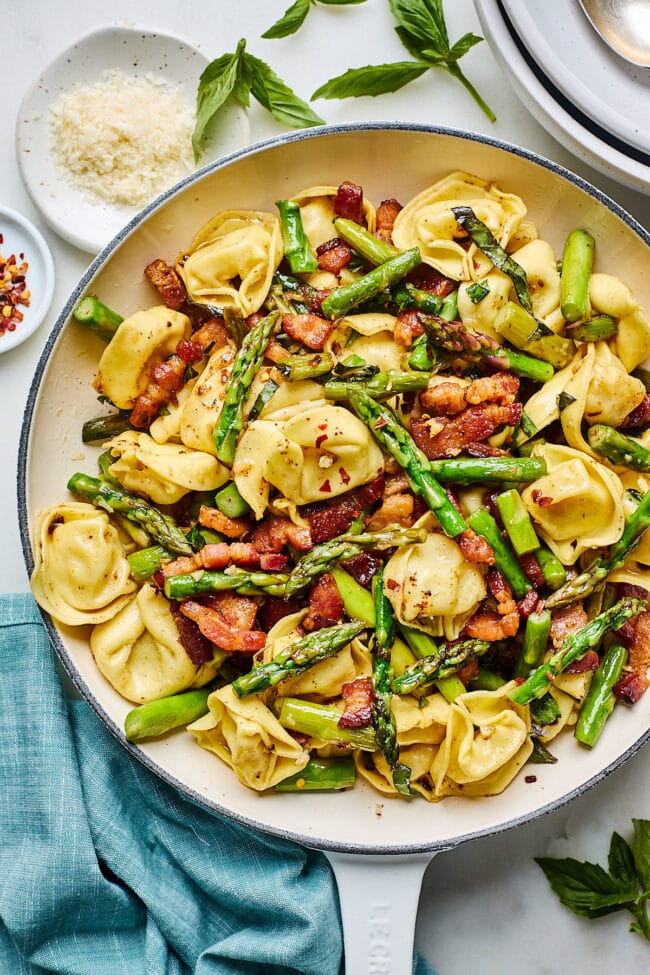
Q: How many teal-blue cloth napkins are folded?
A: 1